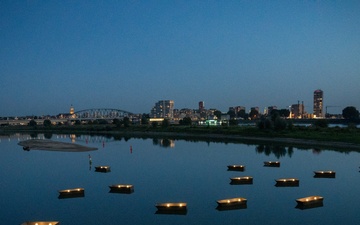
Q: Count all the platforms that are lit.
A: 12